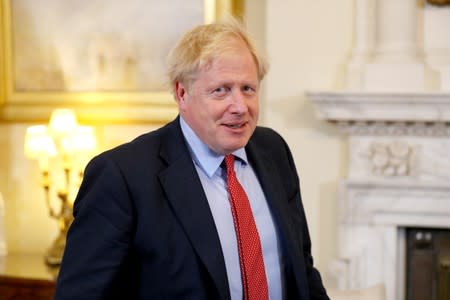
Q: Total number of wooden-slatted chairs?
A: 0